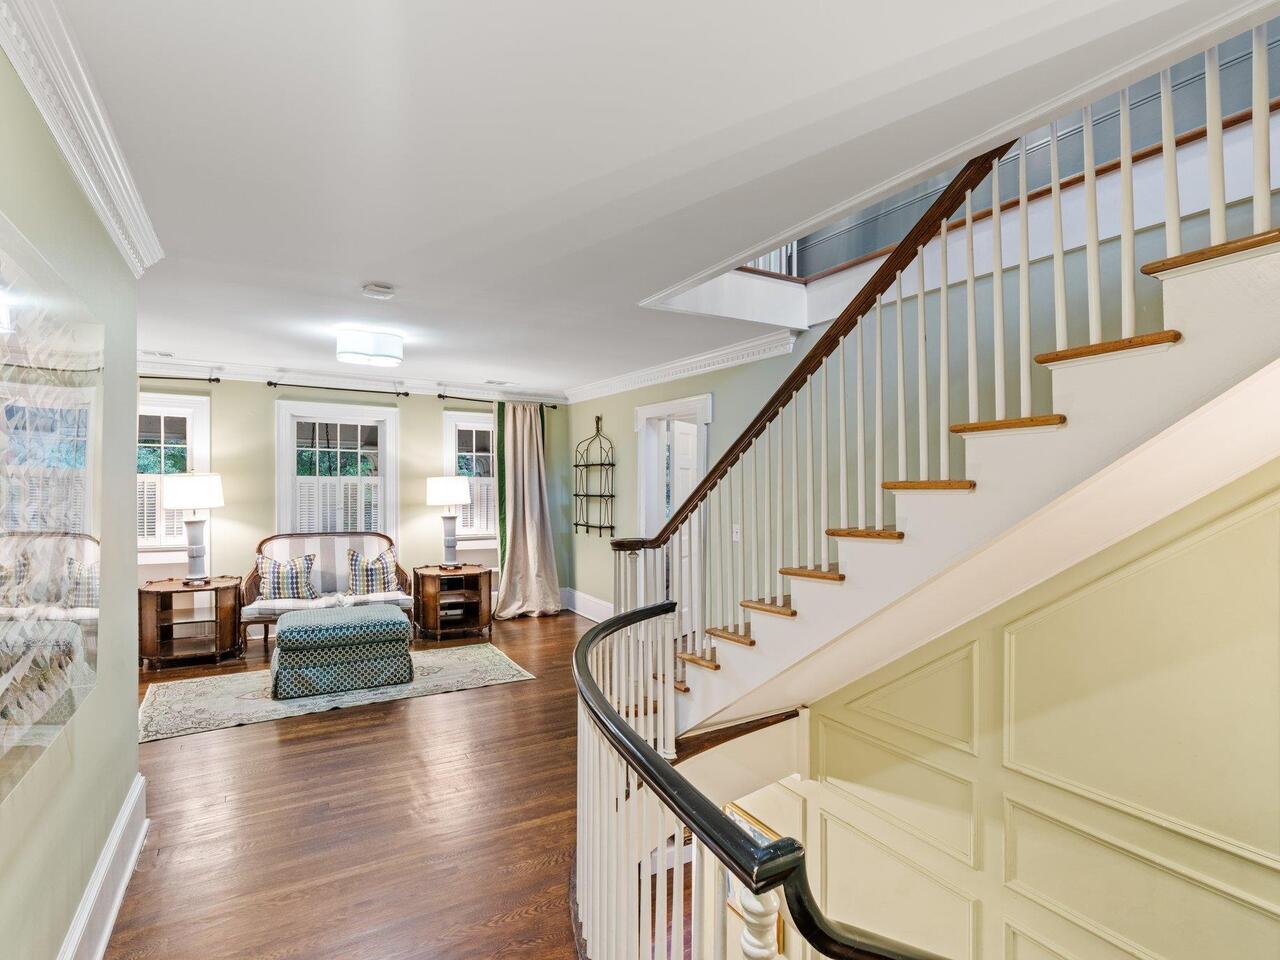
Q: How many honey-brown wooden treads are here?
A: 11